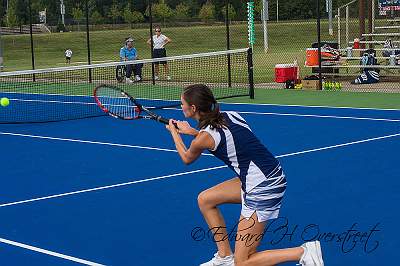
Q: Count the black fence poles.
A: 5